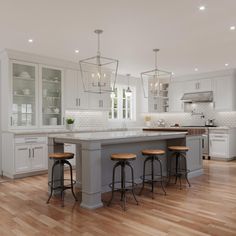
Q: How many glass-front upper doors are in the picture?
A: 2